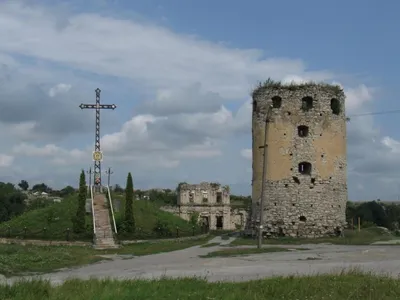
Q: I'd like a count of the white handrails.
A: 2